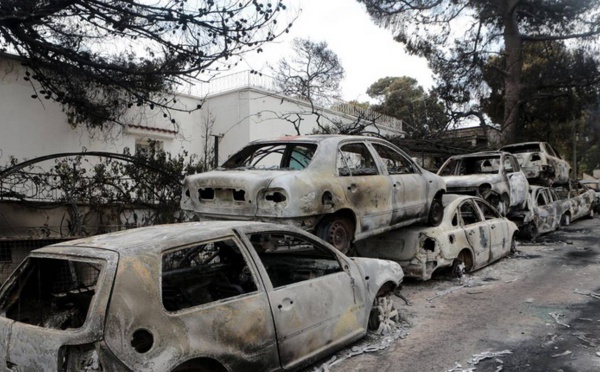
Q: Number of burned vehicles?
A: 7